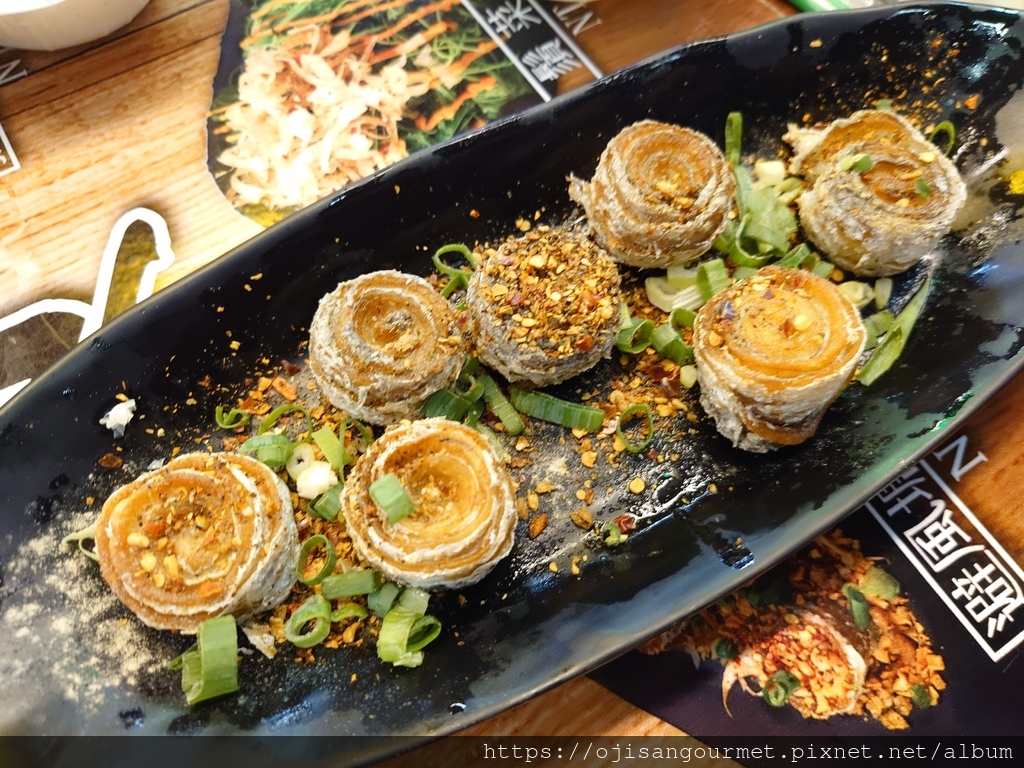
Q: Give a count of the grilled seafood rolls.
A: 7